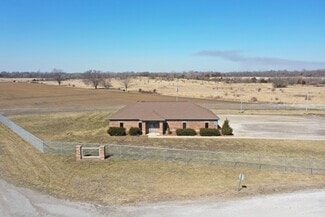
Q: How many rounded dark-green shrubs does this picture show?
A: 4